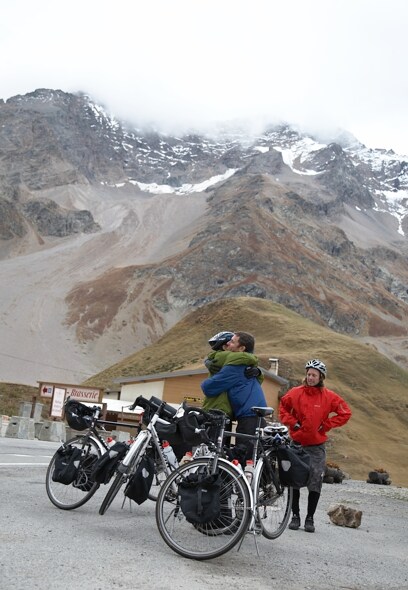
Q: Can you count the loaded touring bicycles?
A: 3